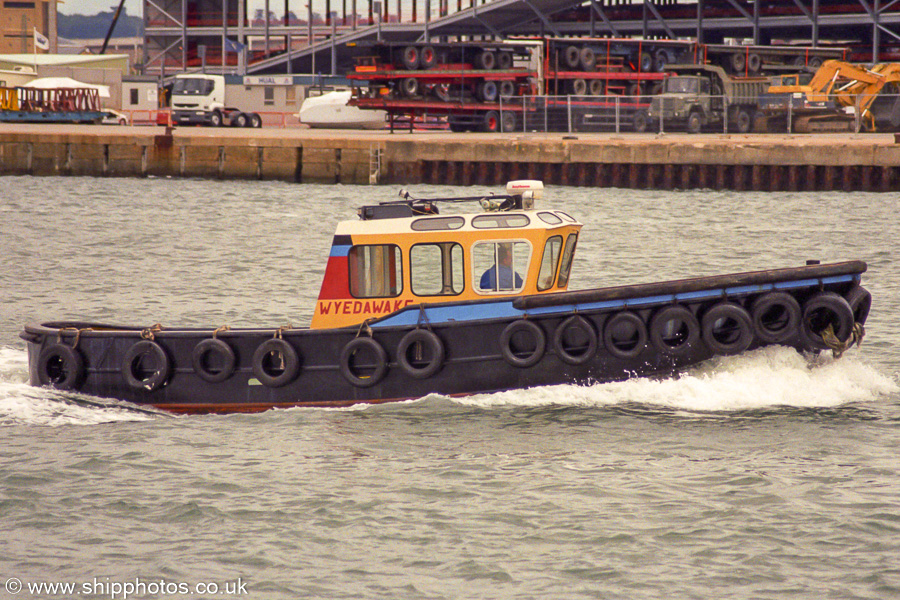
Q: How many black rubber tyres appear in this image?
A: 14